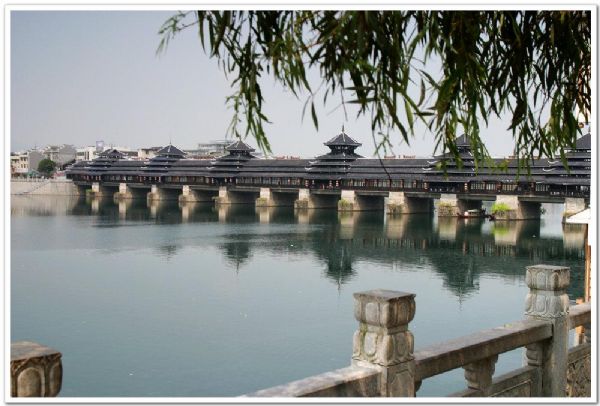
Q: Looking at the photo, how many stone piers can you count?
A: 12